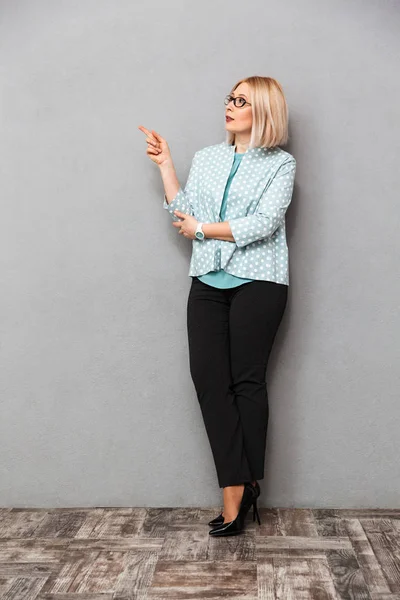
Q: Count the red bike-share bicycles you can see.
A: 0